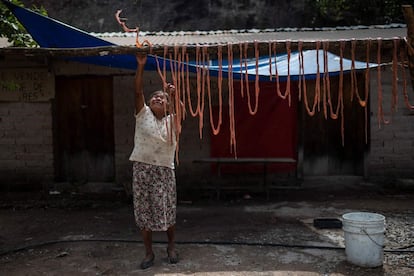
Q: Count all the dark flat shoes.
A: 2